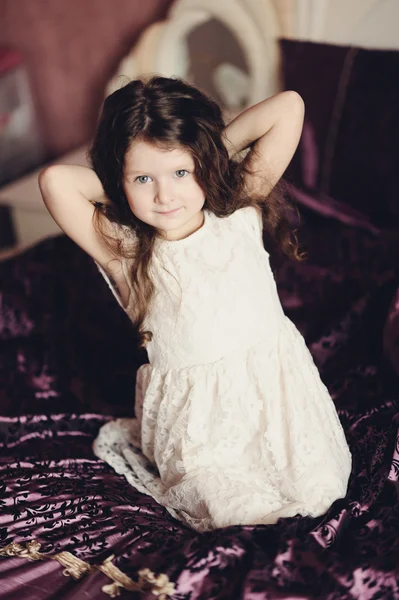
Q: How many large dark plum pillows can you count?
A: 1